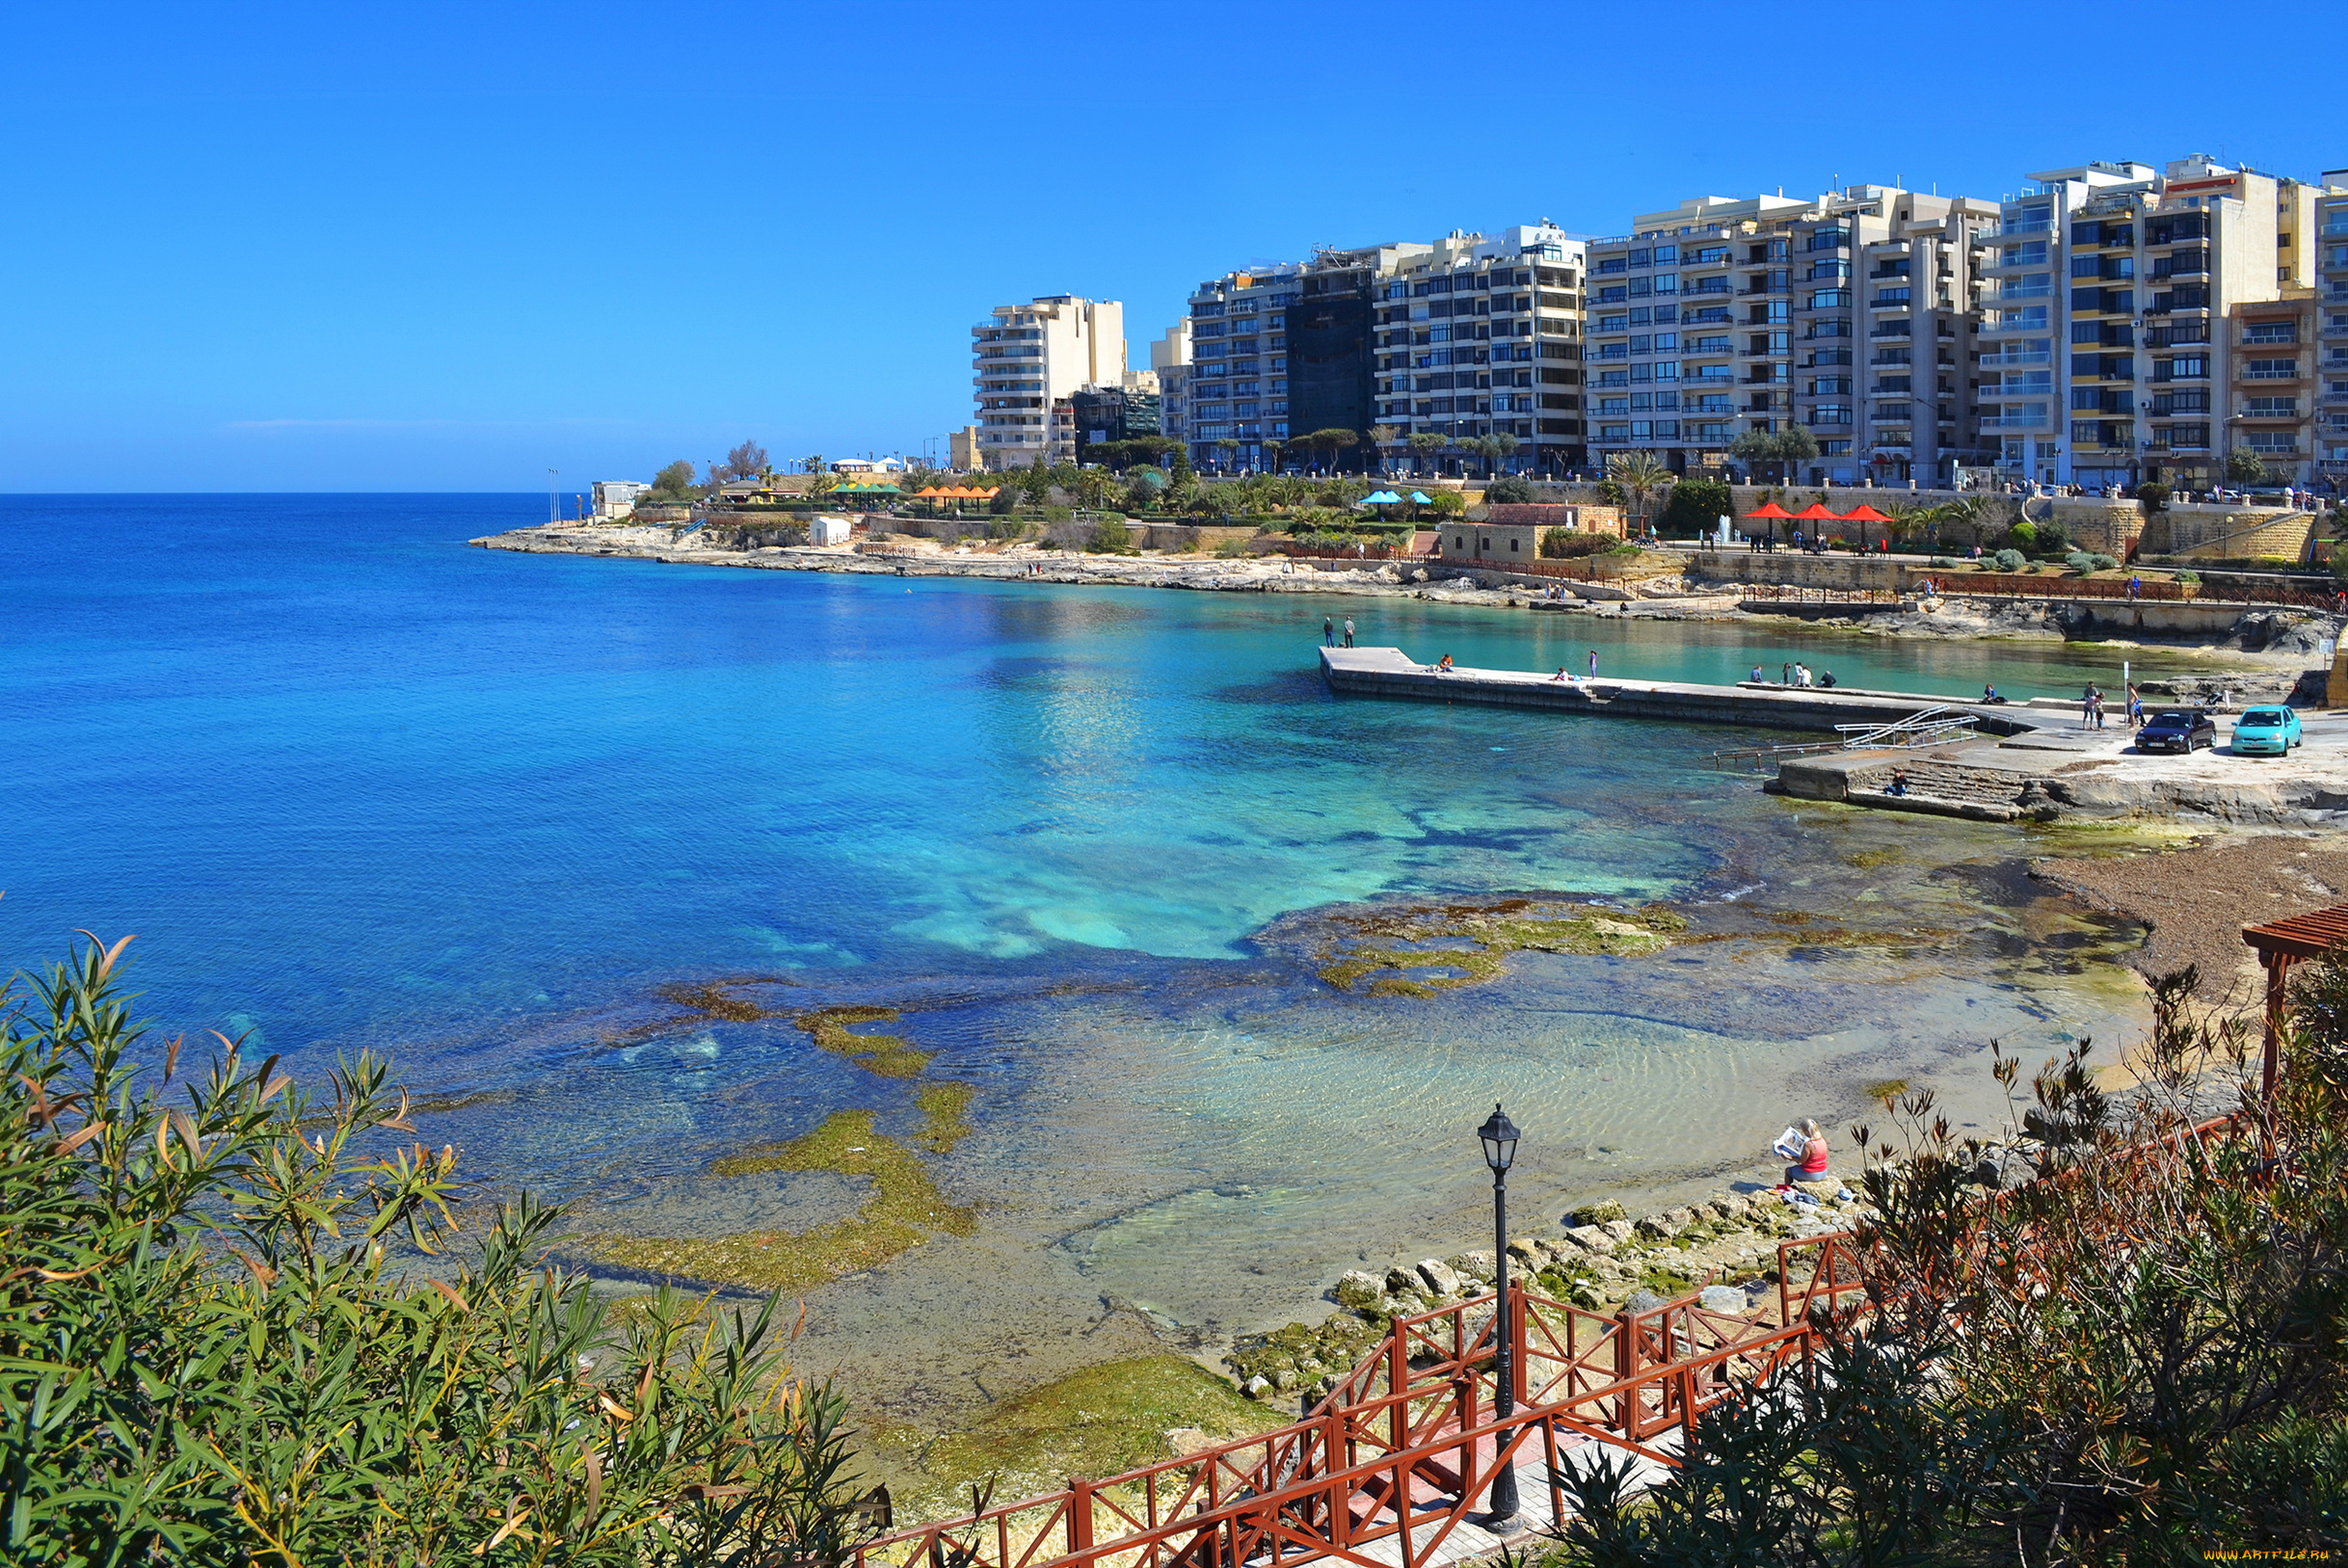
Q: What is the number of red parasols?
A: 3